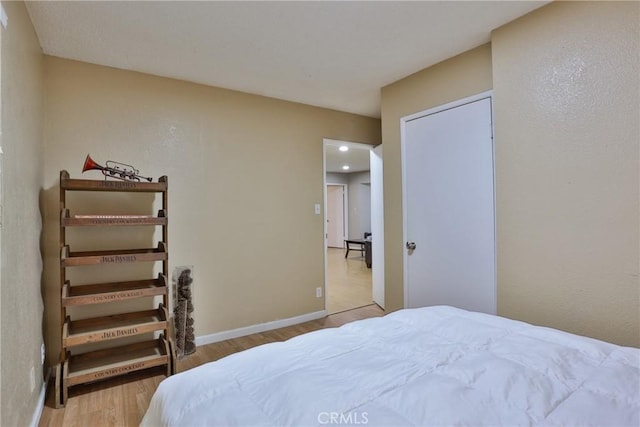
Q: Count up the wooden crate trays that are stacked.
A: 6